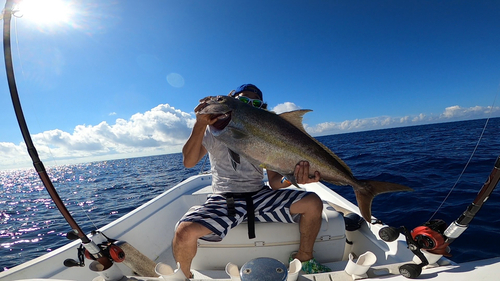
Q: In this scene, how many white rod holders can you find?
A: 6